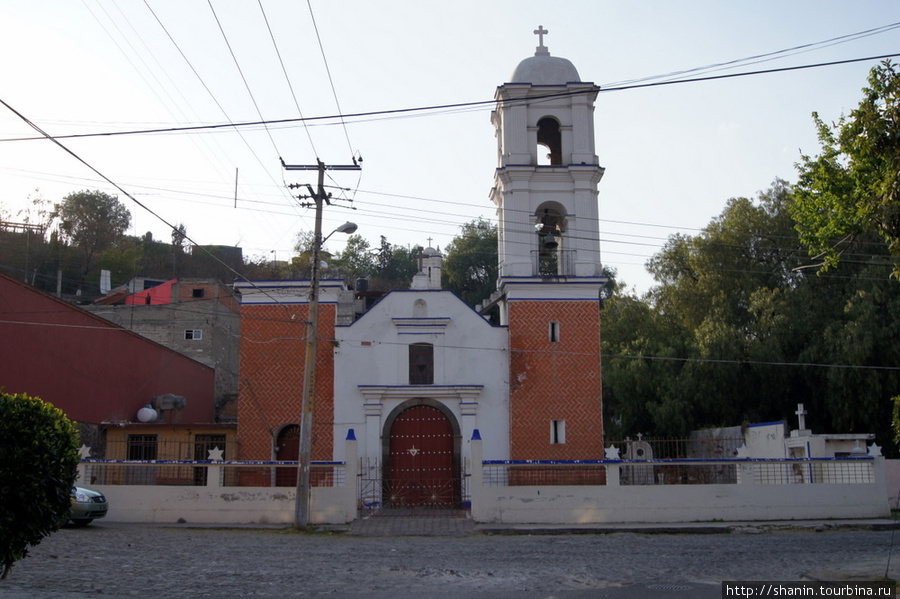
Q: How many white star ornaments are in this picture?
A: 5